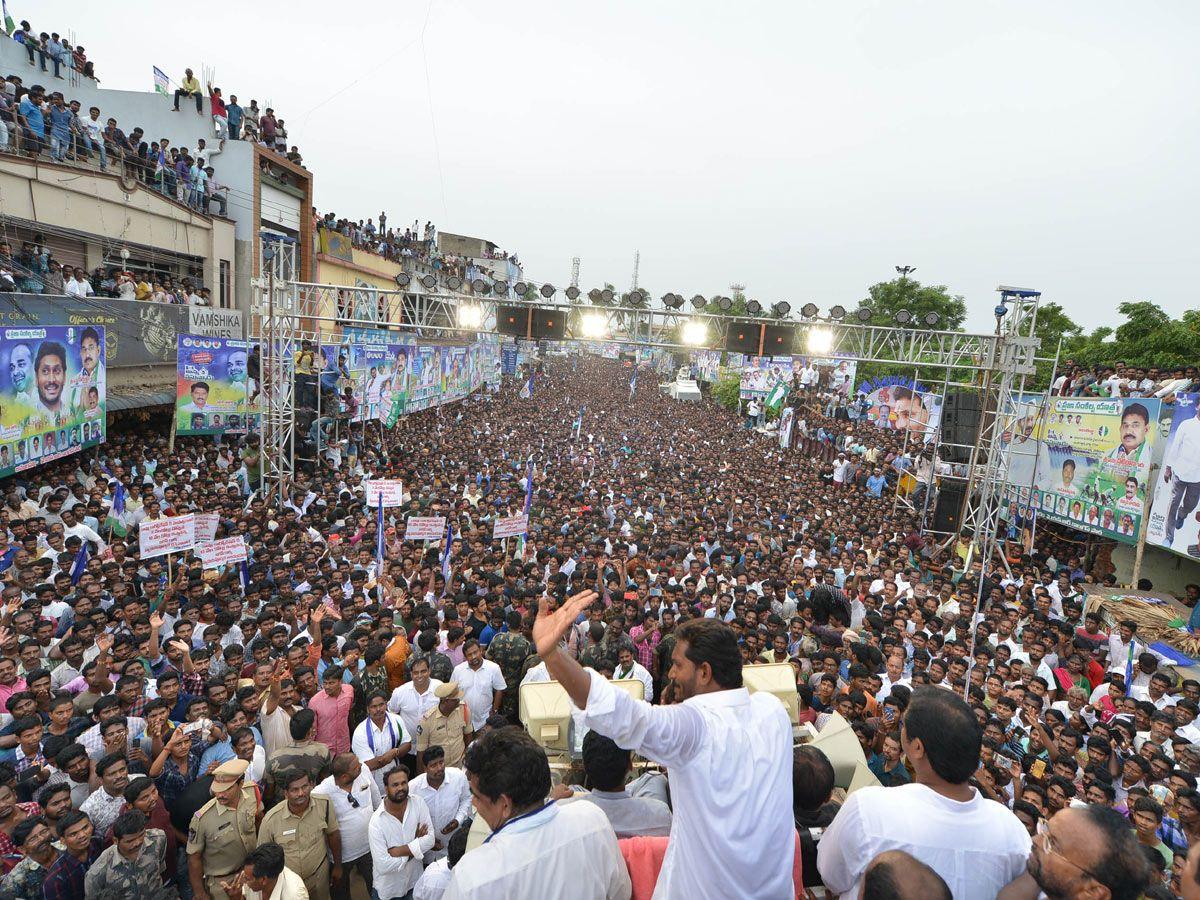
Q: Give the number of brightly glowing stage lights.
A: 4